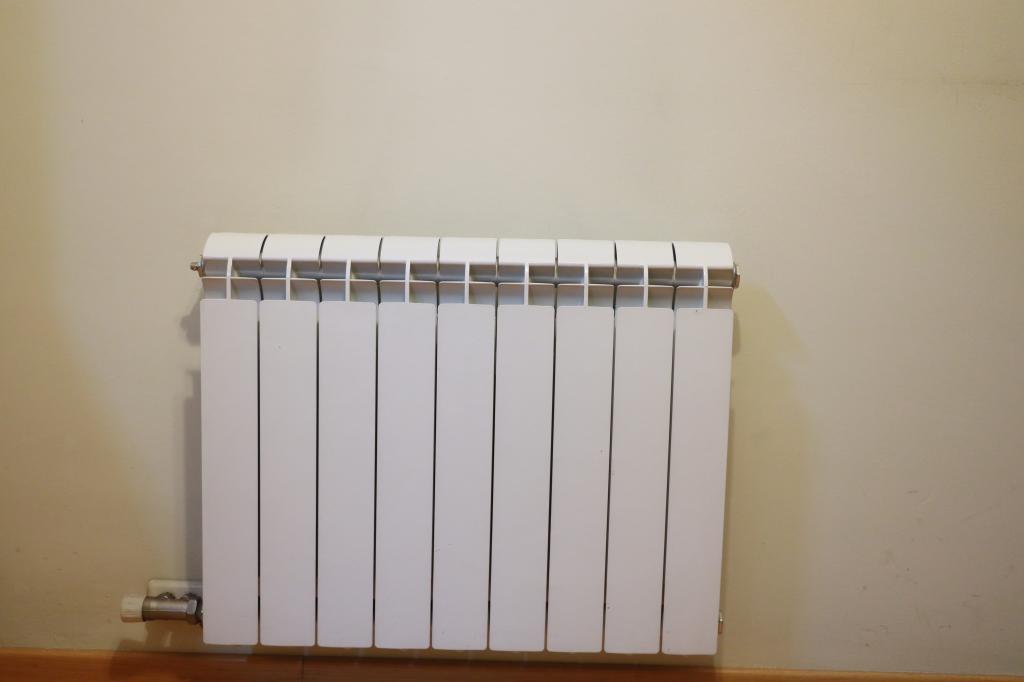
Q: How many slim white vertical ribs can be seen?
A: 9